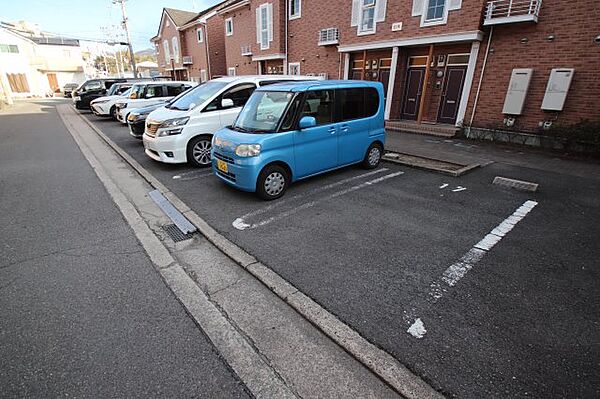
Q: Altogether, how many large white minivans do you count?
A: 1